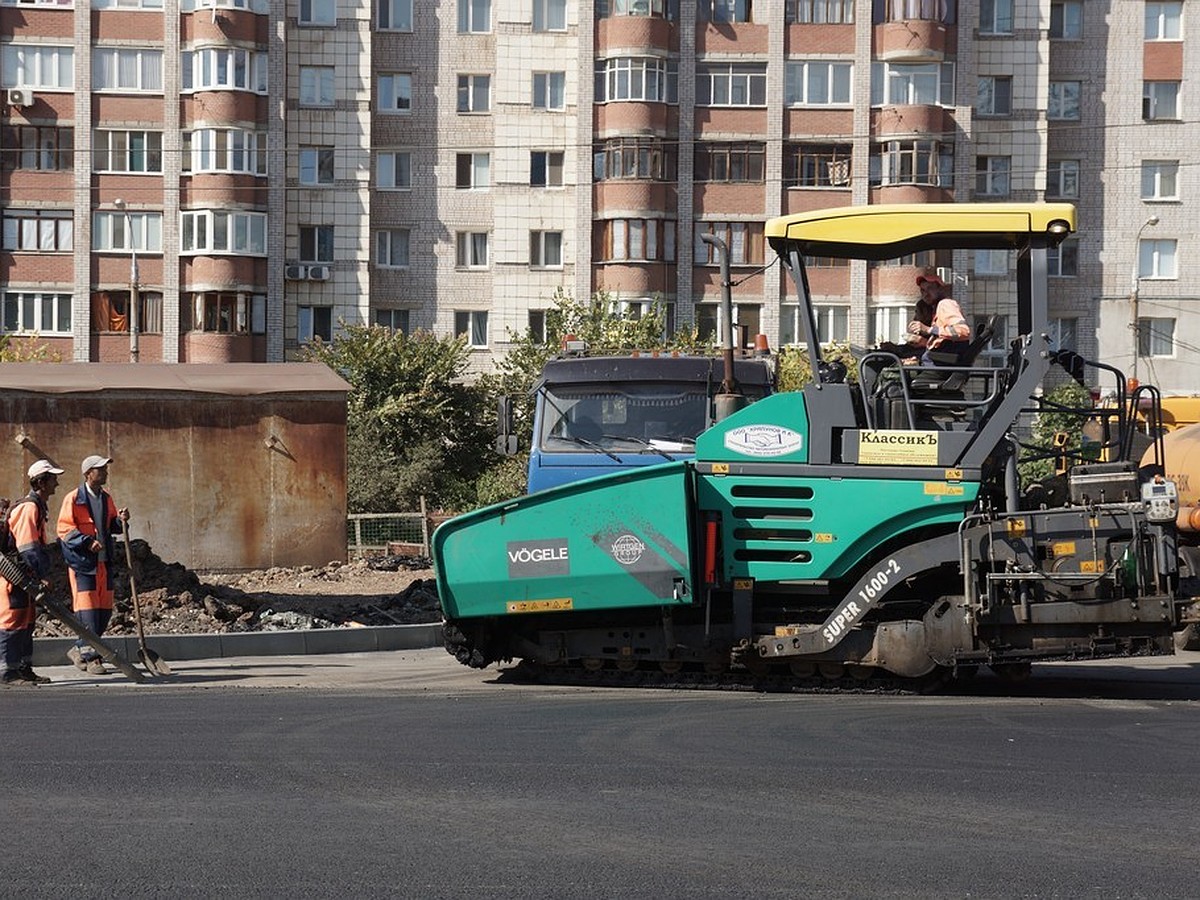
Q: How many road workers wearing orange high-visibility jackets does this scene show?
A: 3